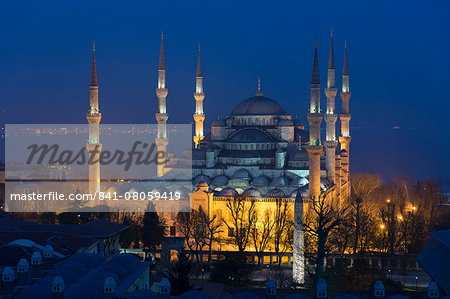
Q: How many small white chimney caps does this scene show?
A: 11